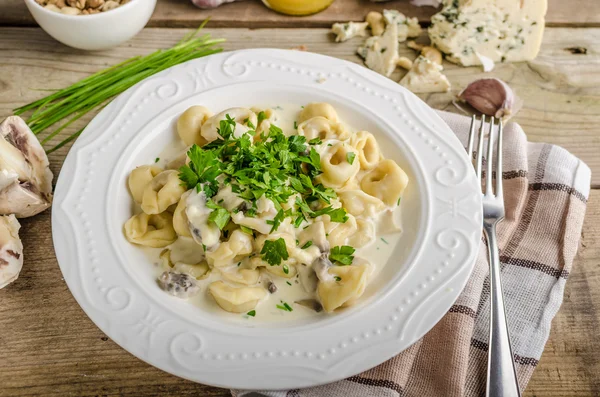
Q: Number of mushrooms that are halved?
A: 2